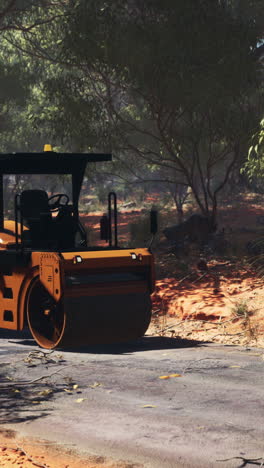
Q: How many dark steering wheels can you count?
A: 1